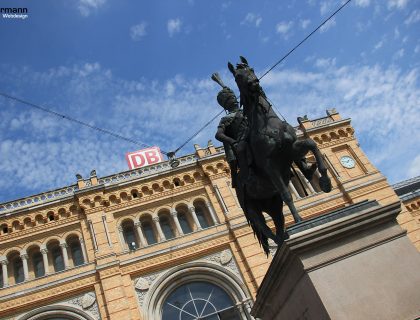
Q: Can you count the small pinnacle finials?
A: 6